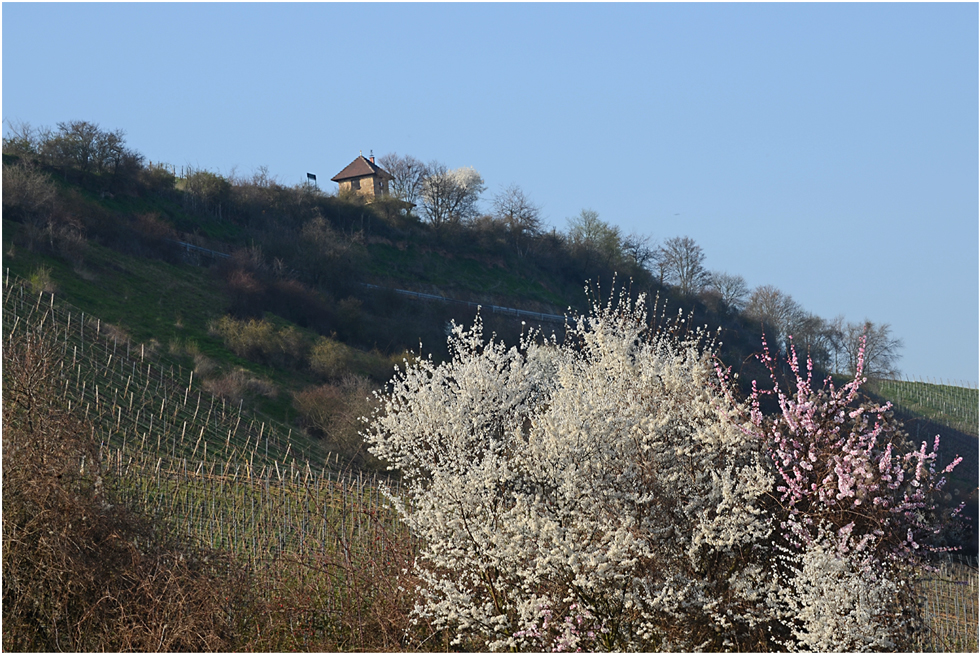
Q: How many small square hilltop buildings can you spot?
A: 1